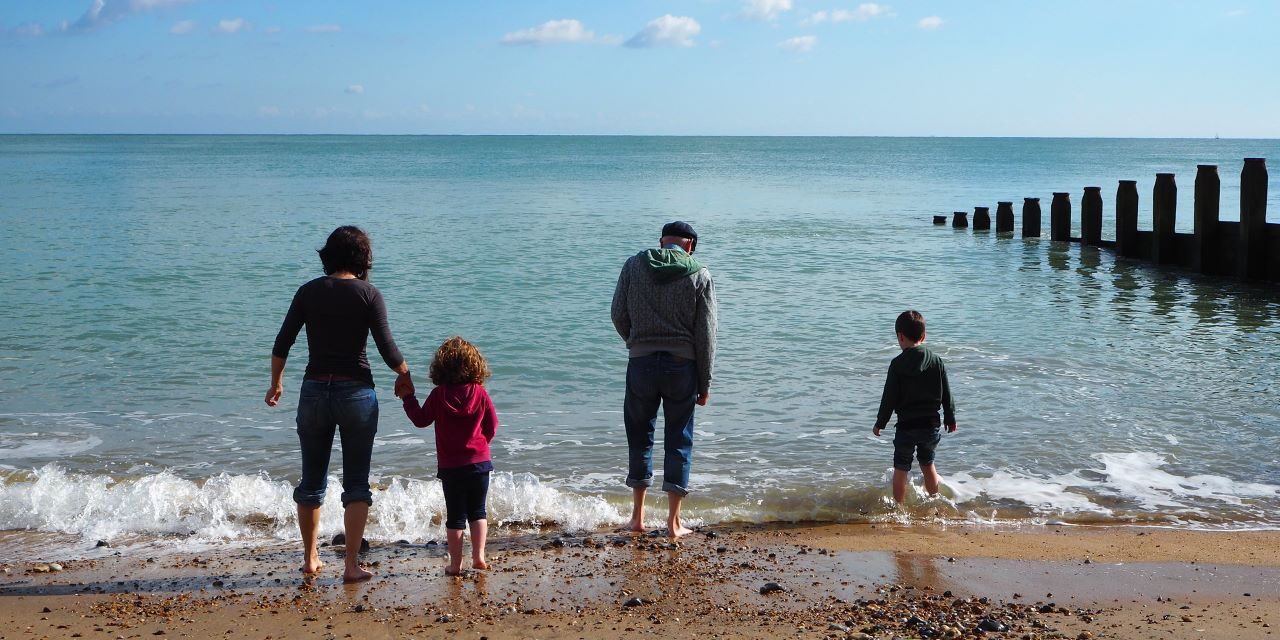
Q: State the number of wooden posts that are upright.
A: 11